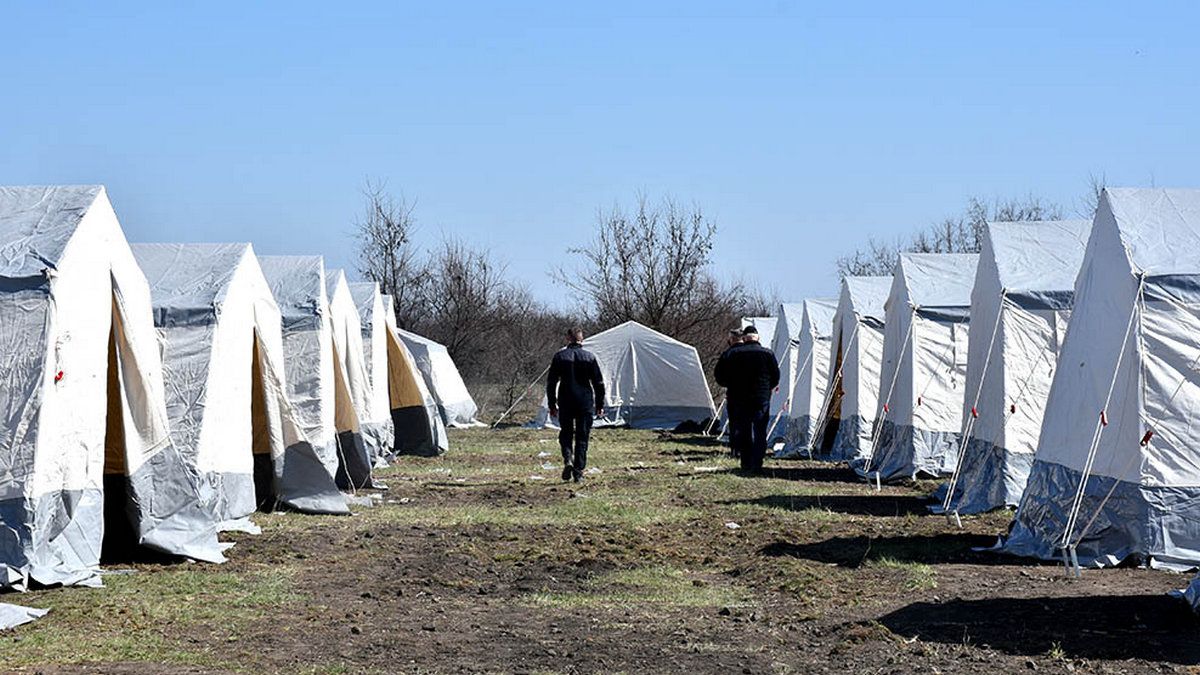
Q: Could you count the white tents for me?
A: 15